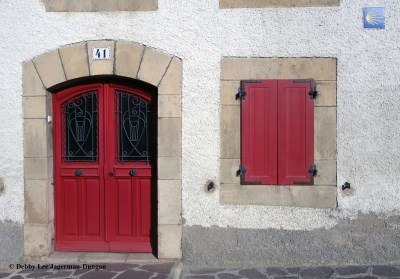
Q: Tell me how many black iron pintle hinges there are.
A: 4